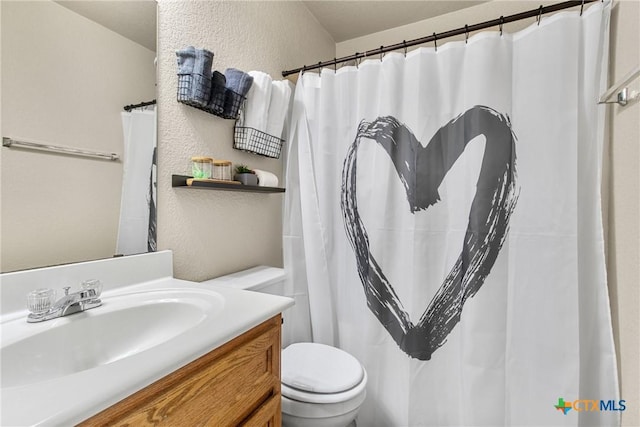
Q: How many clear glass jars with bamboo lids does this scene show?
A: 2